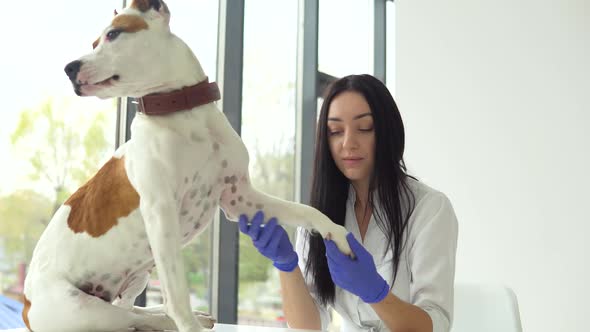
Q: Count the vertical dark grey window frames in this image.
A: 4